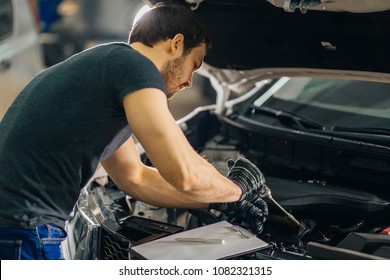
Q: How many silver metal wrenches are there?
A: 1